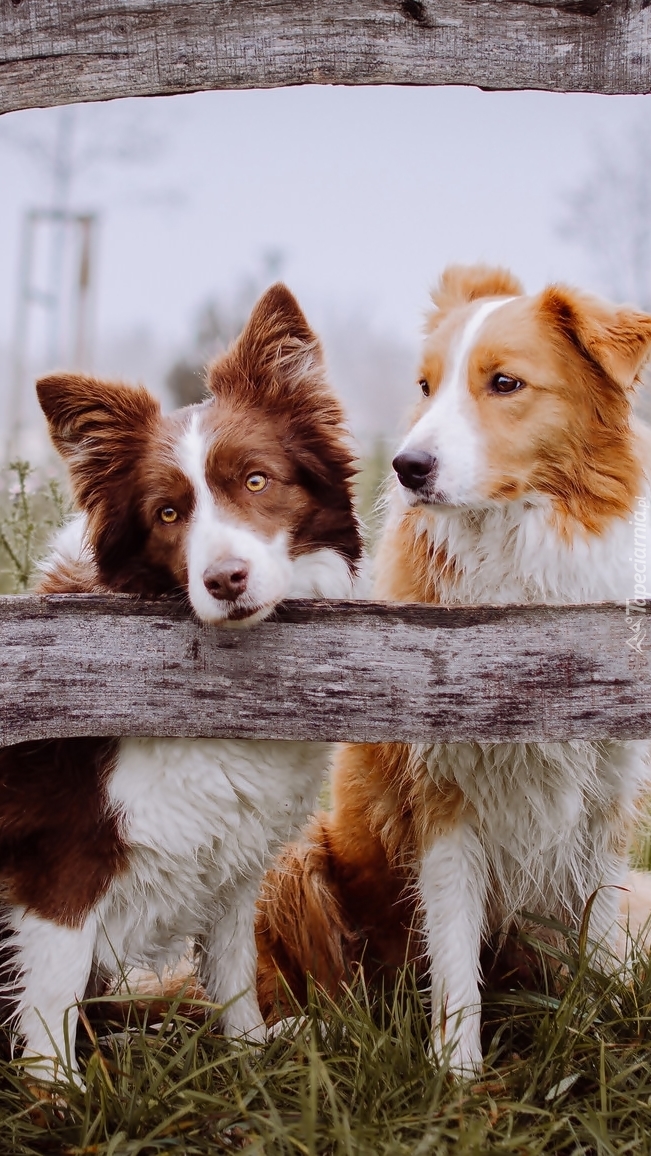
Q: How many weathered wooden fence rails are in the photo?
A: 2